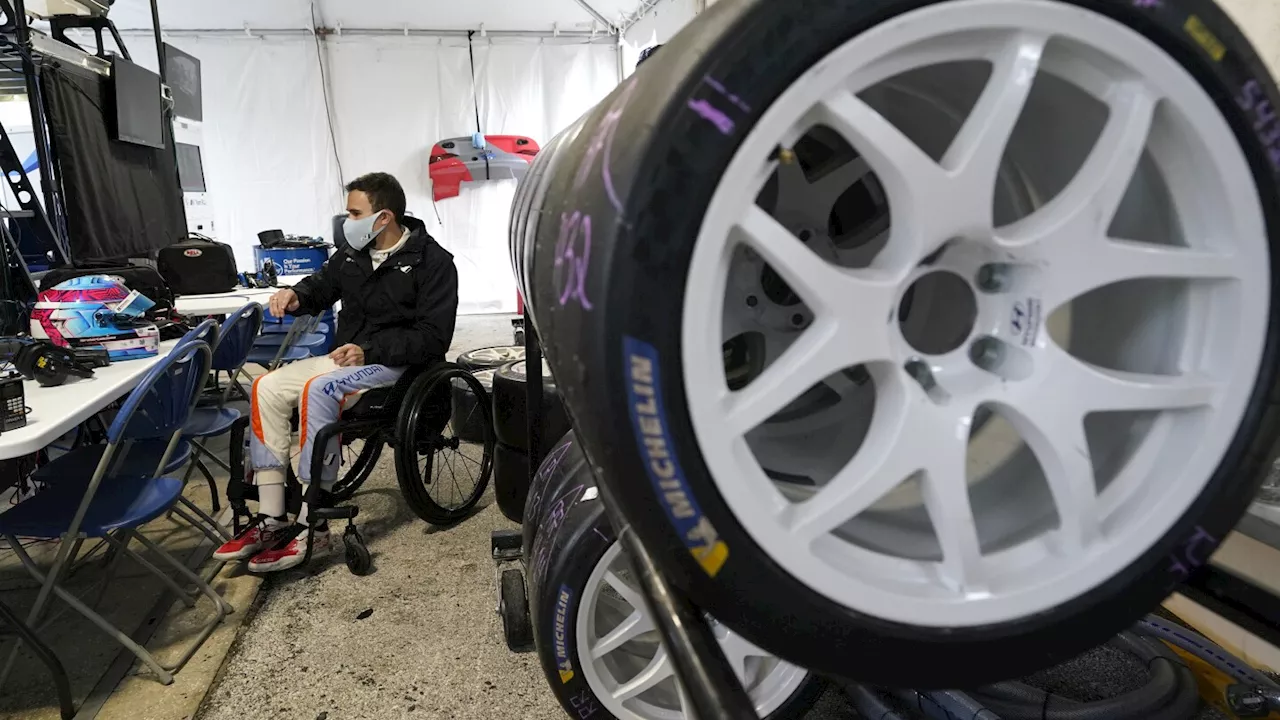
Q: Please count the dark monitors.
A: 3